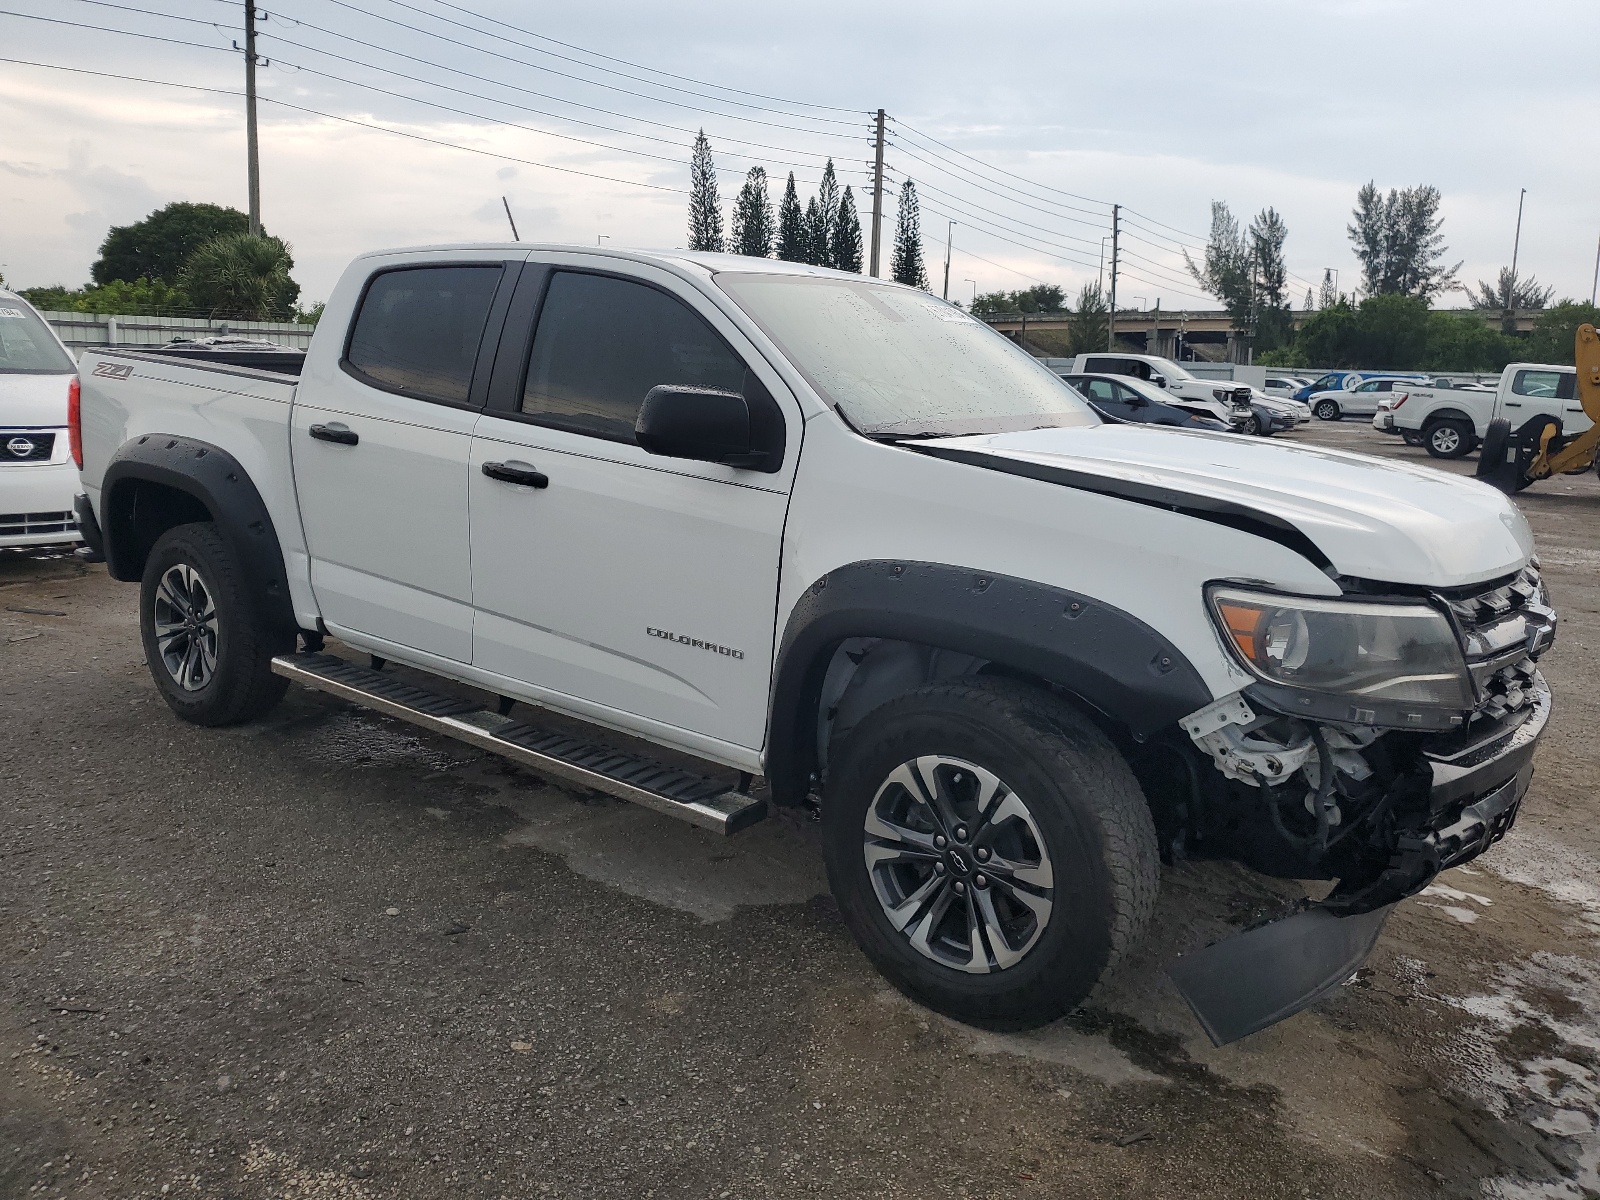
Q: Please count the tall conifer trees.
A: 7